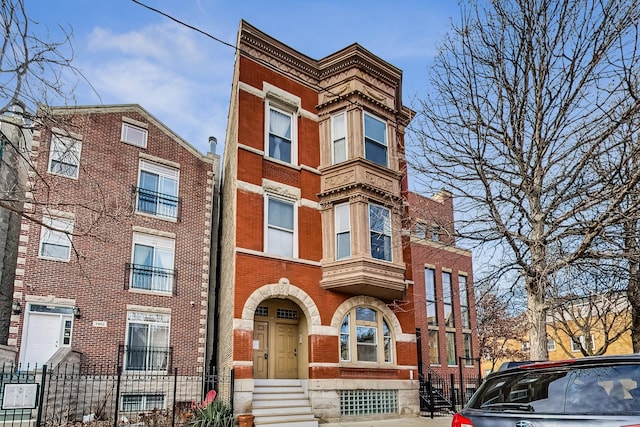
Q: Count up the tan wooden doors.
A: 2